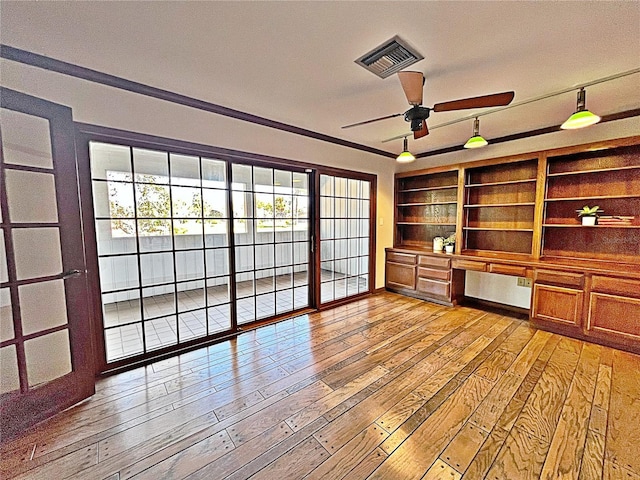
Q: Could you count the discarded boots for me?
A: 0